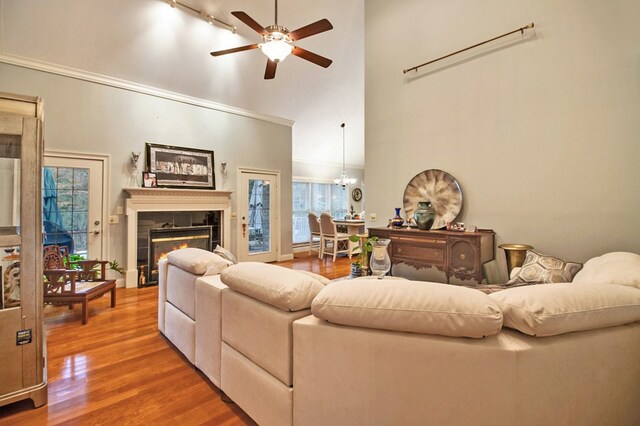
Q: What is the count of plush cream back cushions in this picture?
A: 5